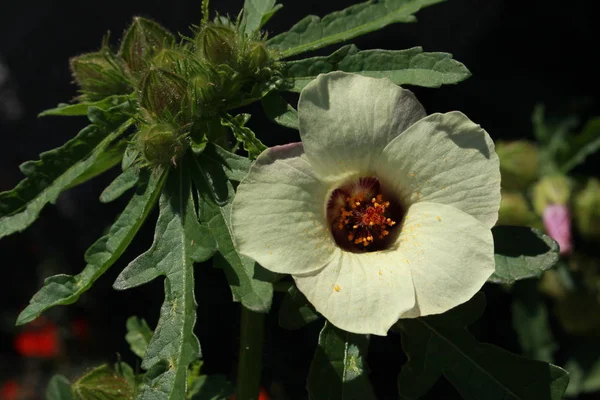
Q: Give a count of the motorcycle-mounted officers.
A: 0